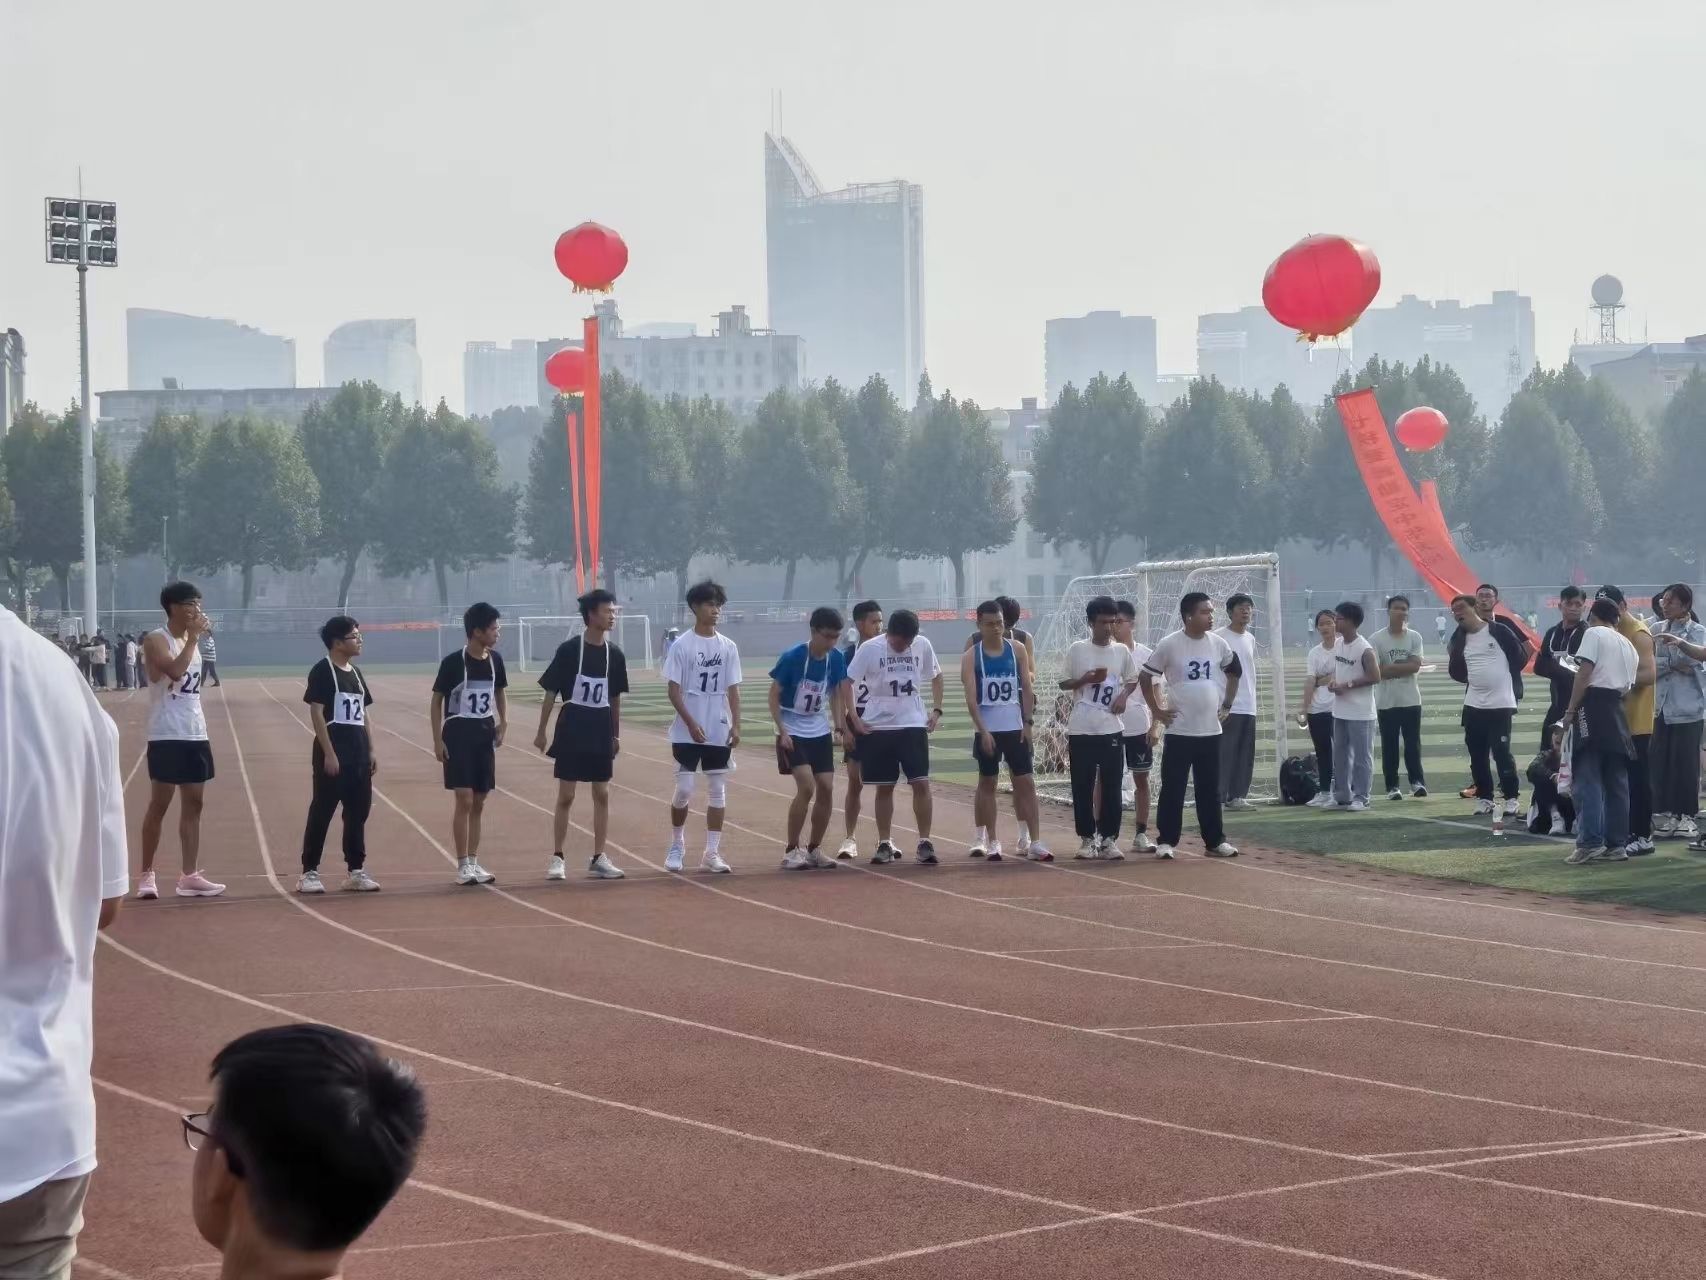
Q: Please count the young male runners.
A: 13